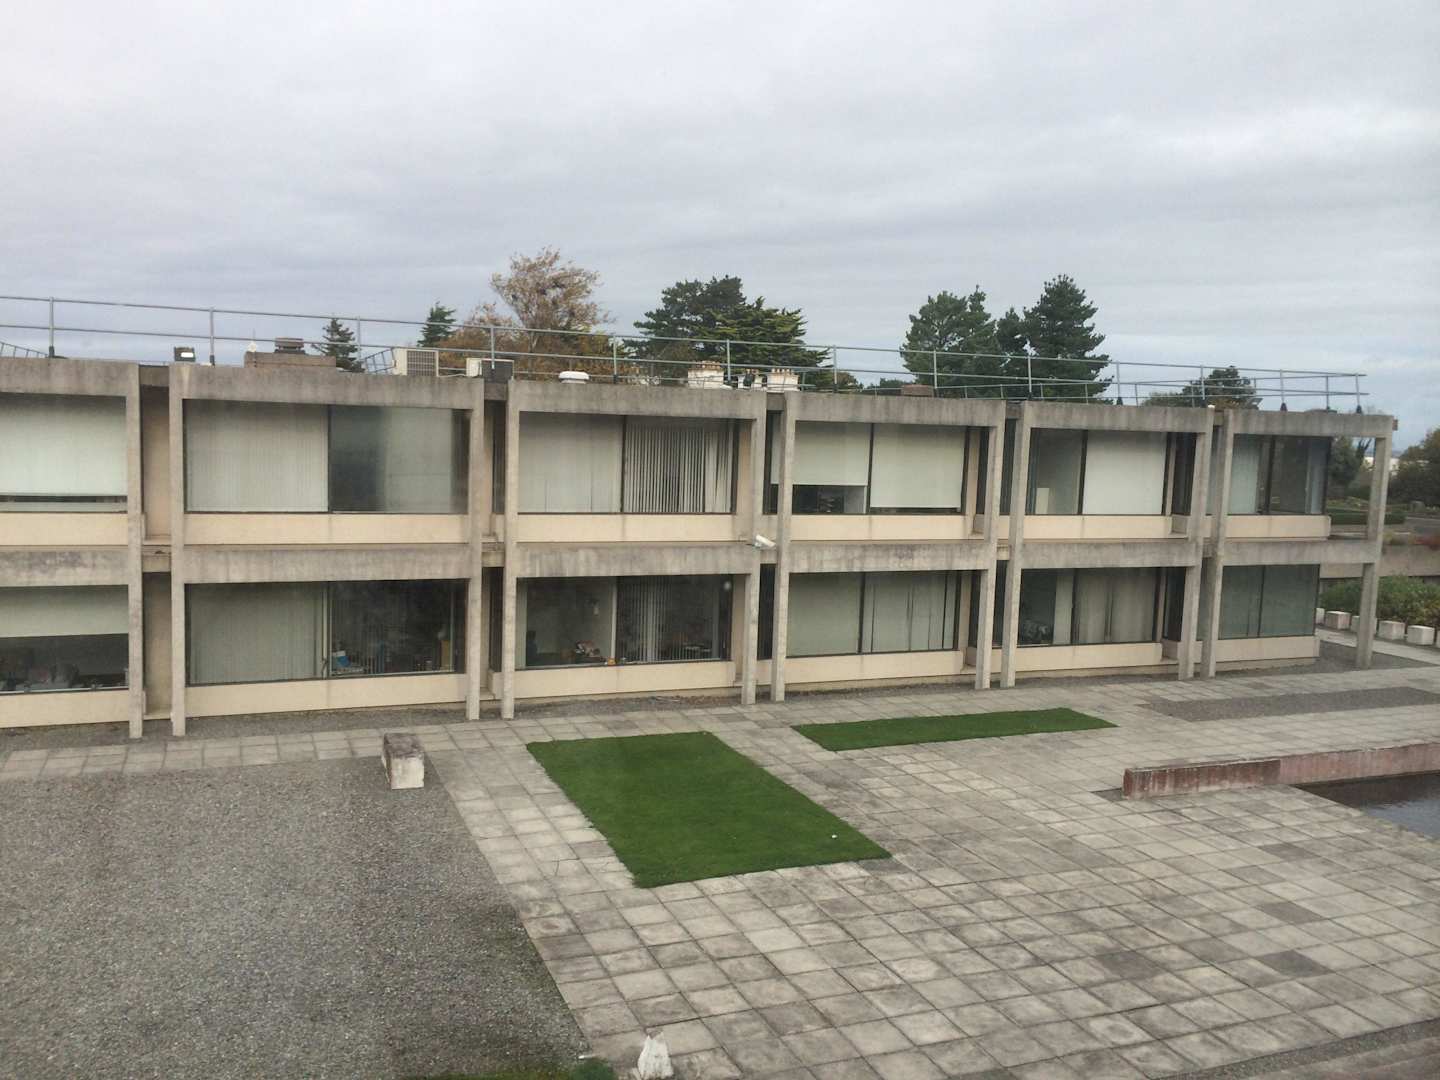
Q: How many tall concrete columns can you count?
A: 11